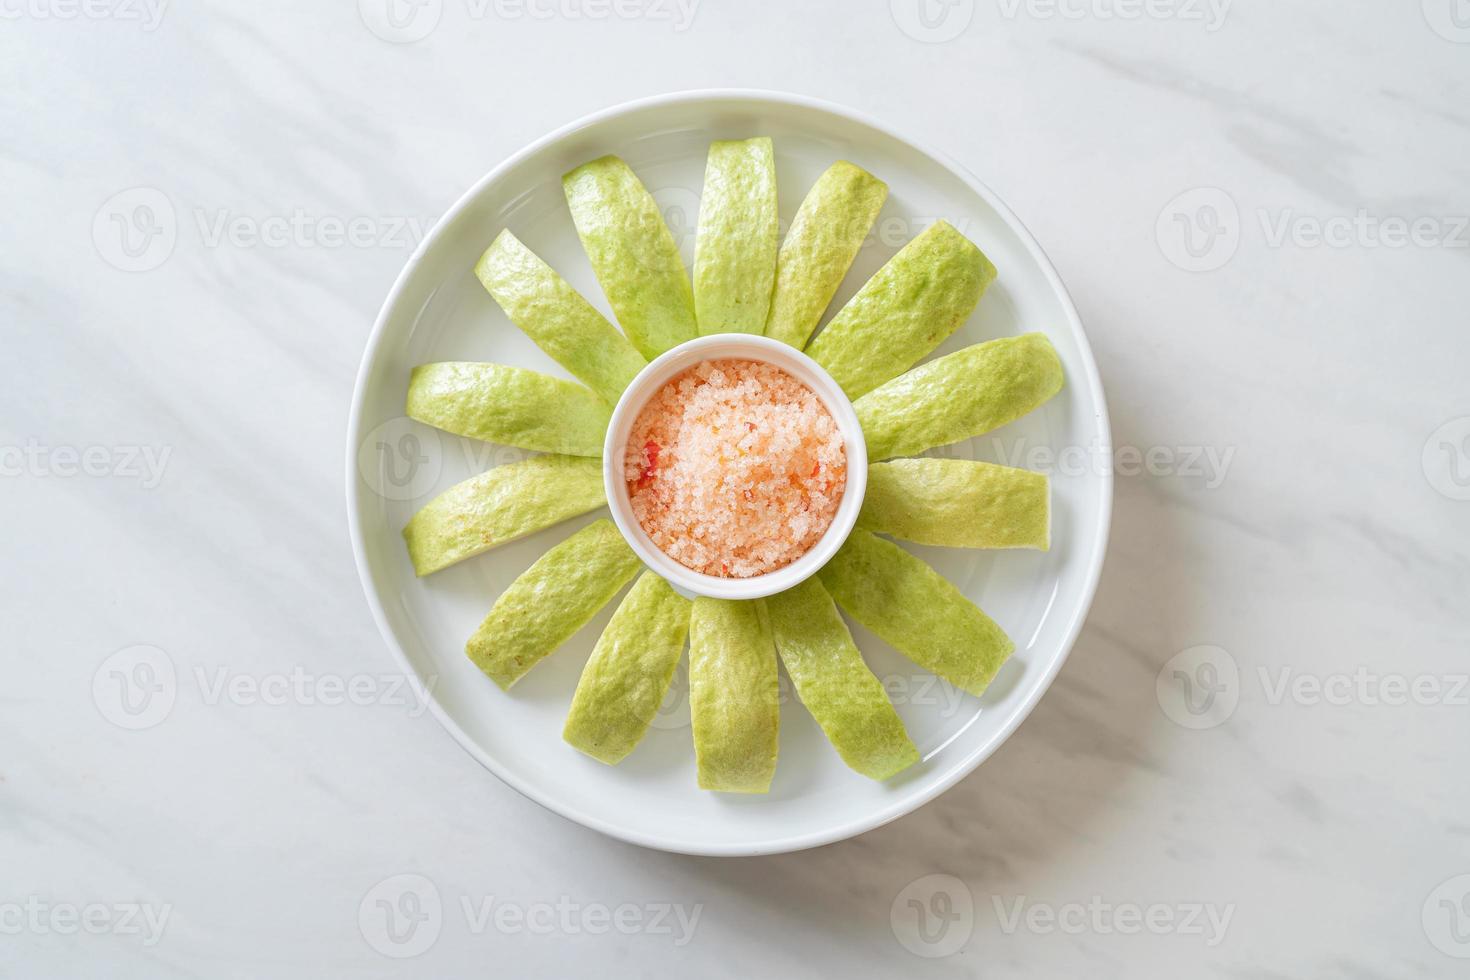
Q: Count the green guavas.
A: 14